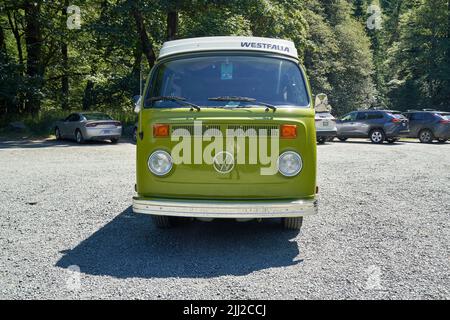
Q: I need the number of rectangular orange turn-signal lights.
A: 2